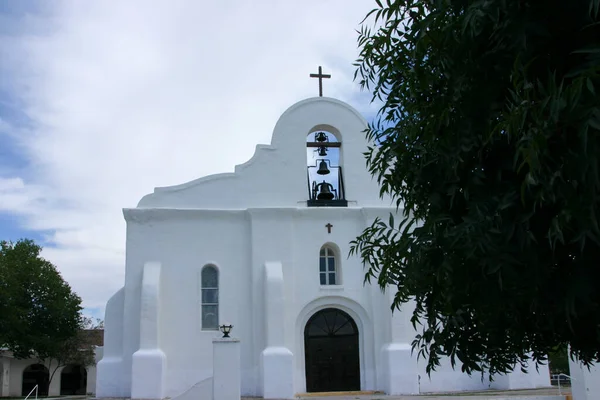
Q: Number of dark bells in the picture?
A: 4